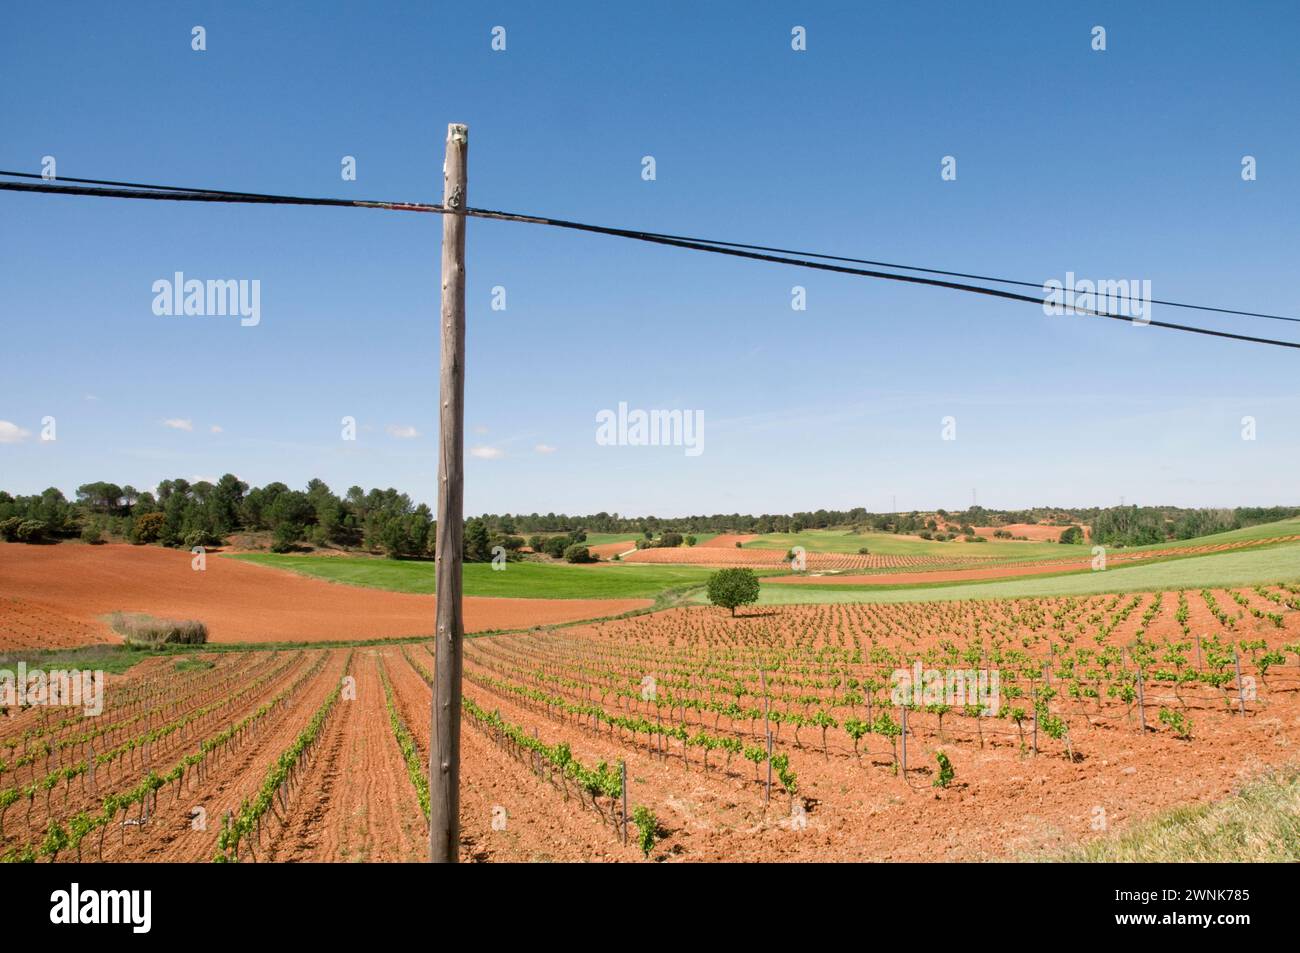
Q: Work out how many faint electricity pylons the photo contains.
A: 3